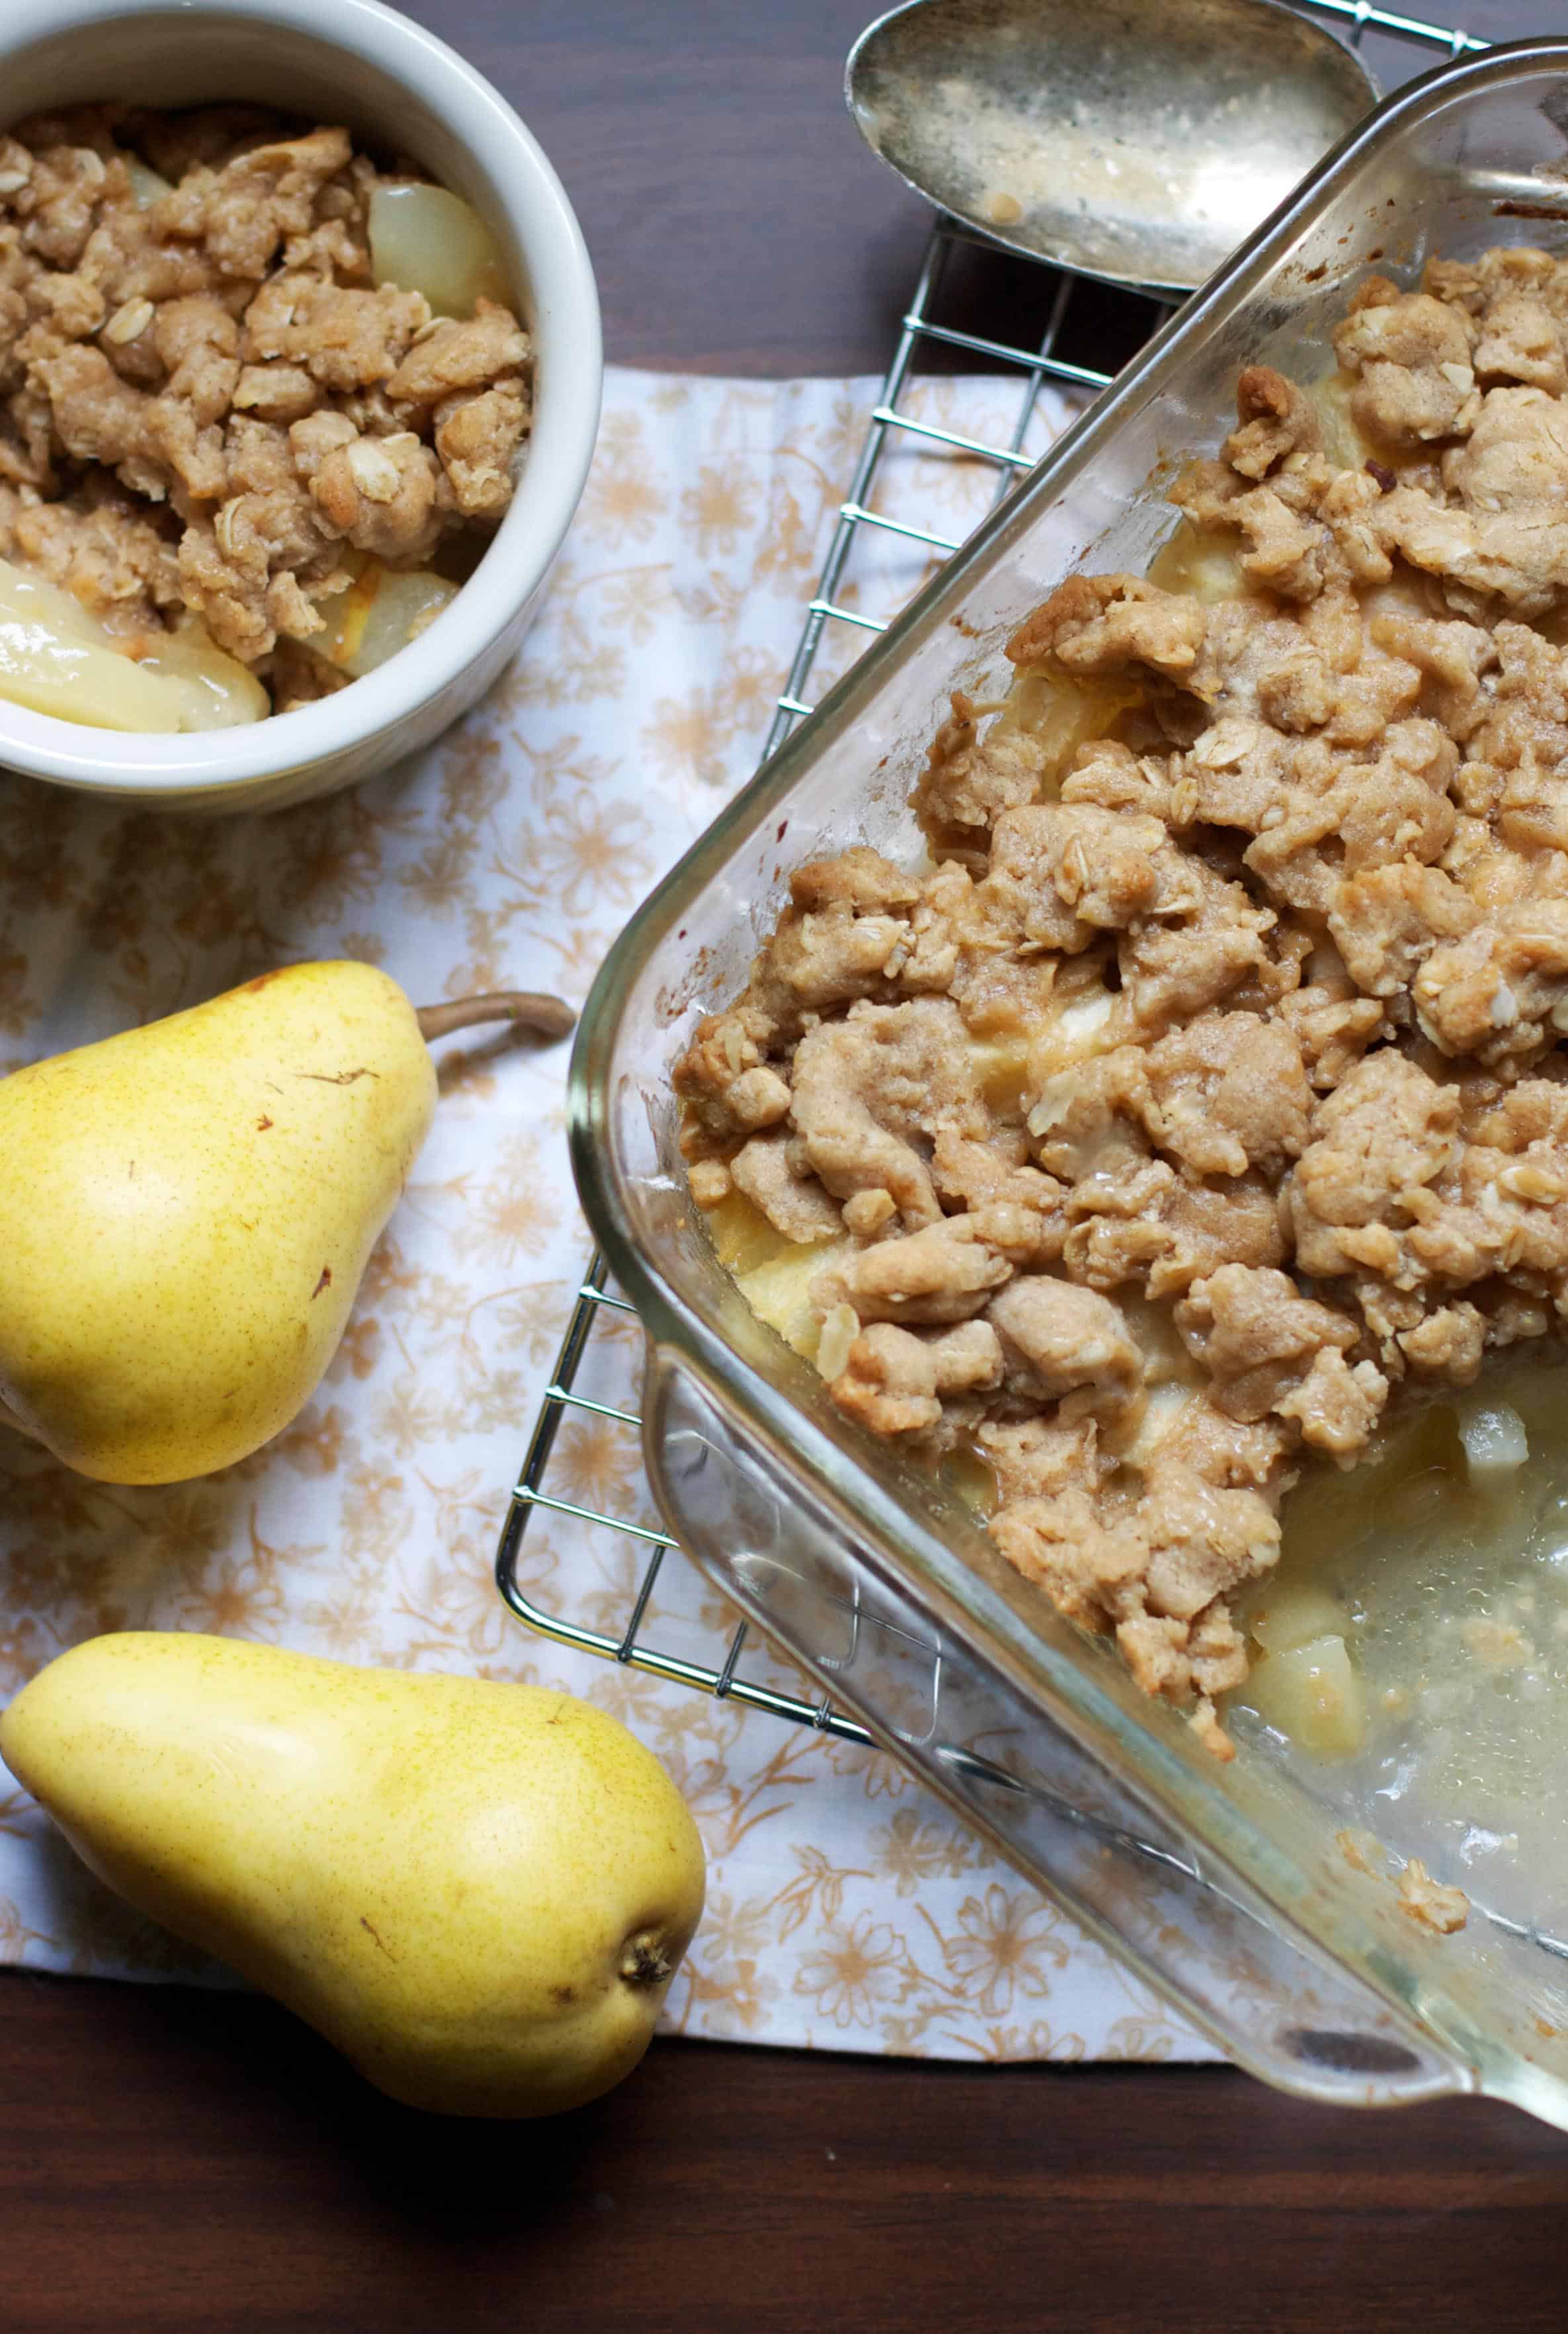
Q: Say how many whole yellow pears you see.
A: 2